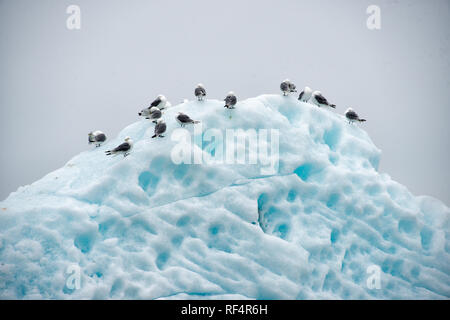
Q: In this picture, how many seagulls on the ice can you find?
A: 12